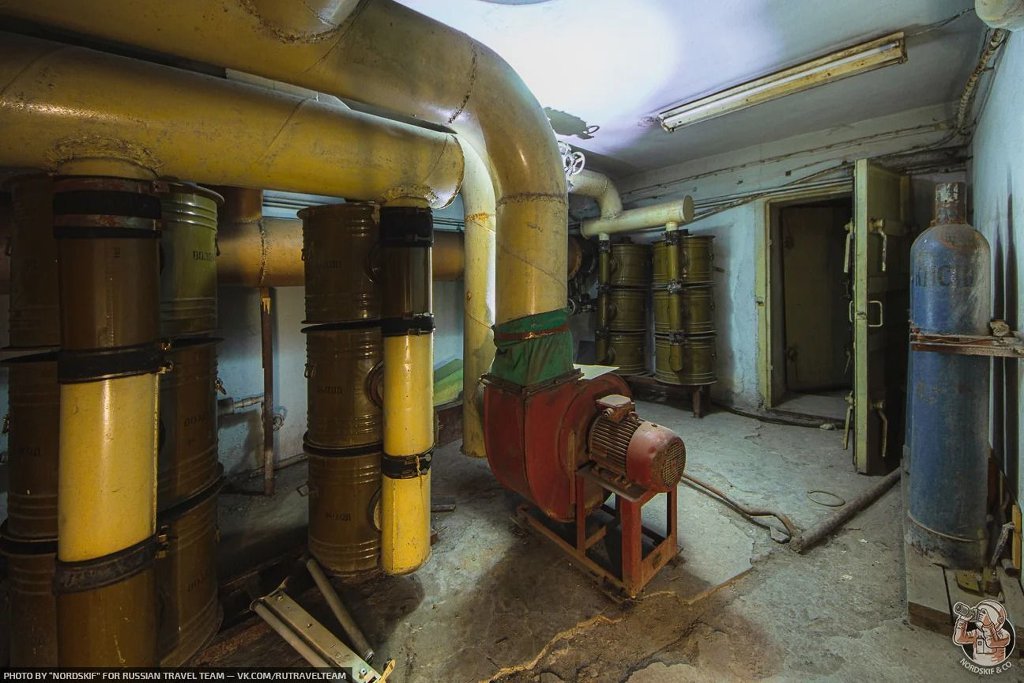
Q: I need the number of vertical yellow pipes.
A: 4